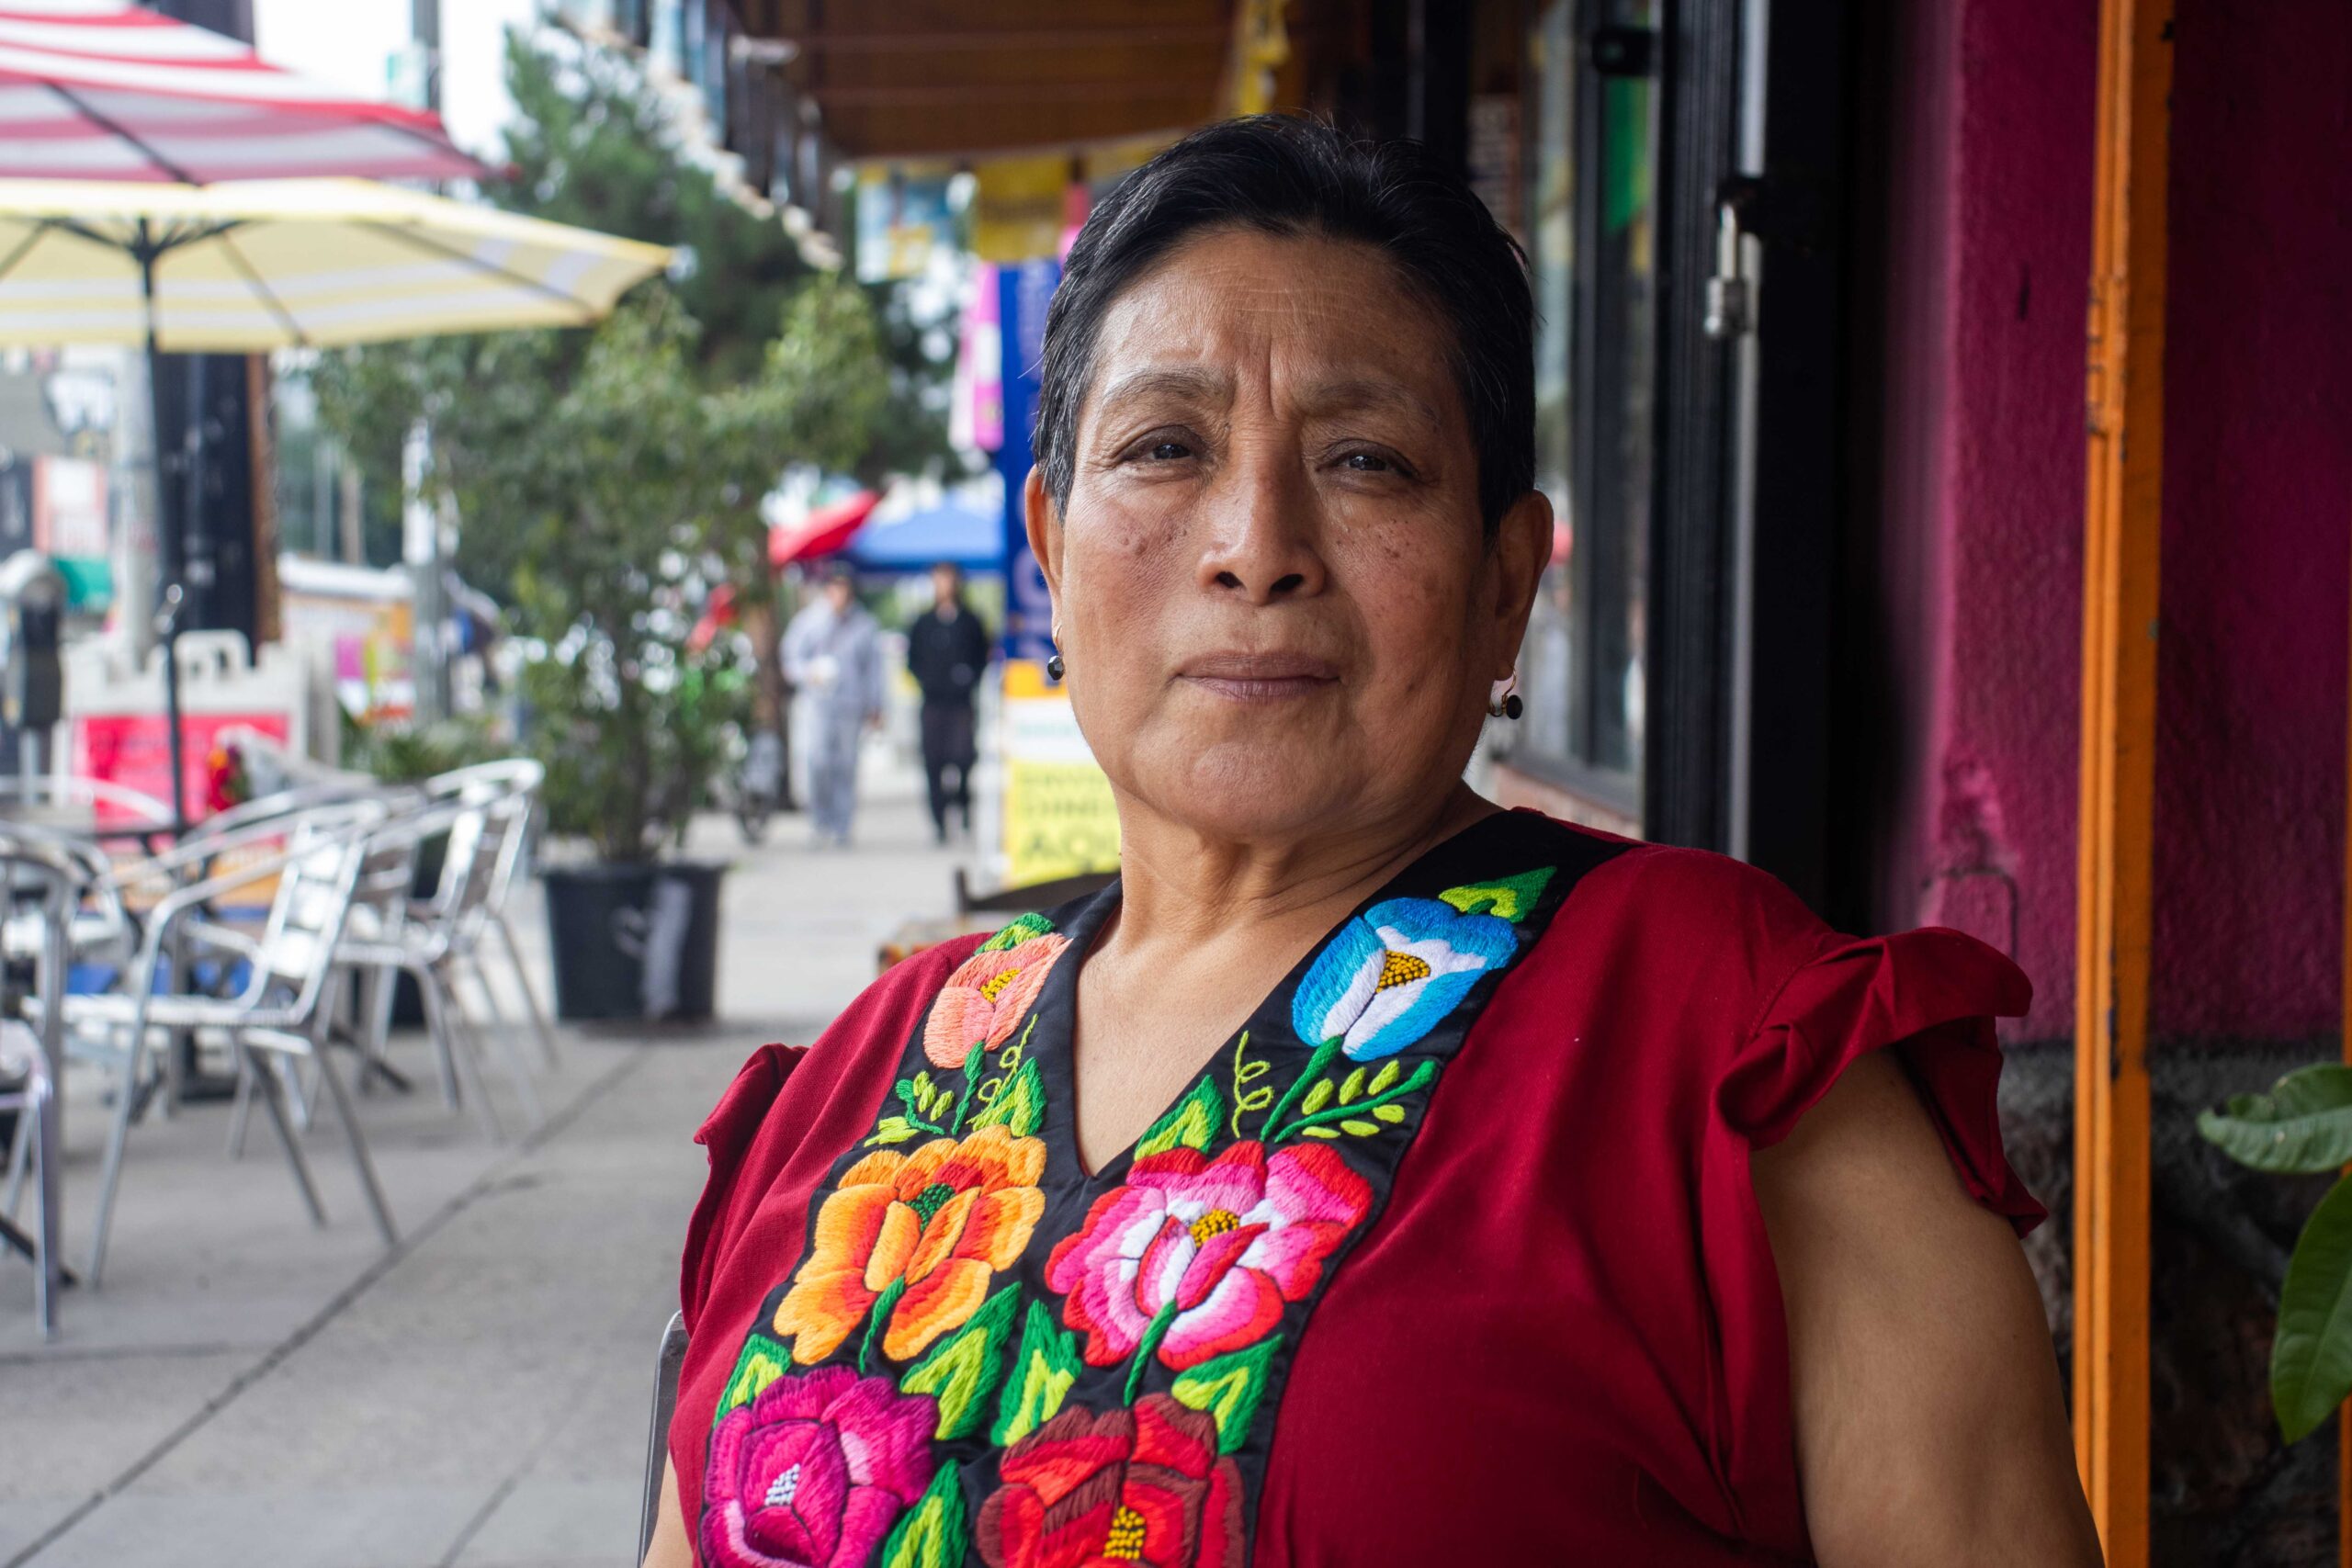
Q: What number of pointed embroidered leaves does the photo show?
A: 9